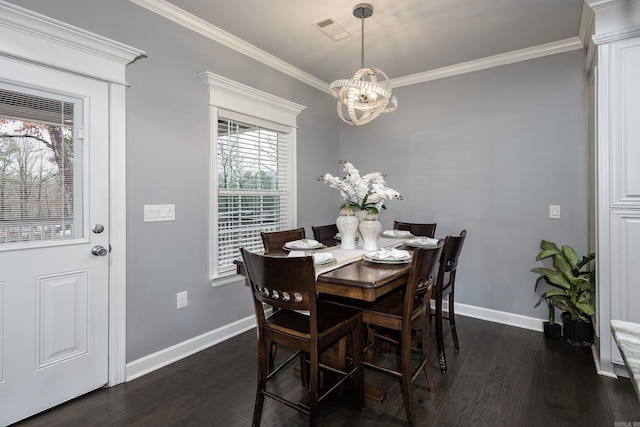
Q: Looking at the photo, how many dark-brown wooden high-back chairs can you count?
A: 6